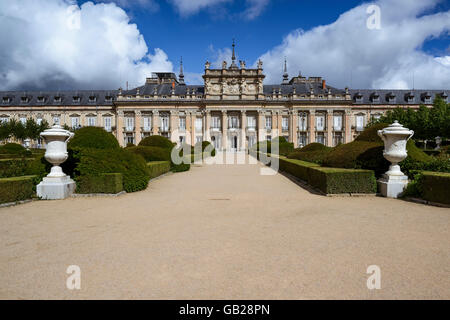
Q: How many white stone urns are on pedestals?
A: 2